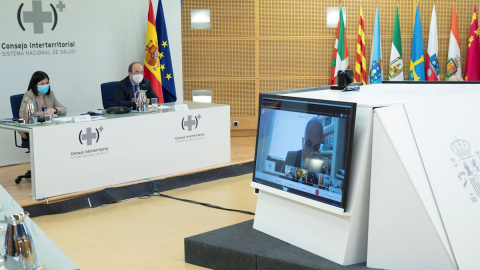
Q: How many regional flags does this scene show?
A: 8